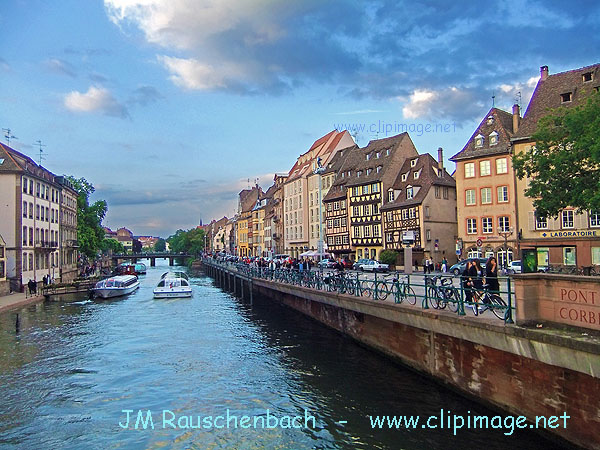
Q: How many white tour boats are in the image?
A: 2